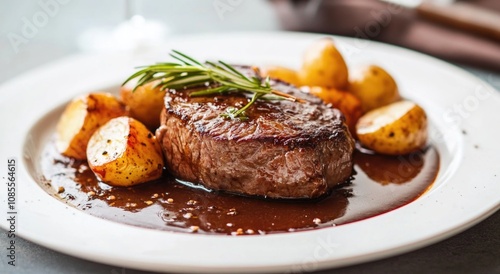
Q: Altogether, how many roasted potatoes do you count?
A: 8